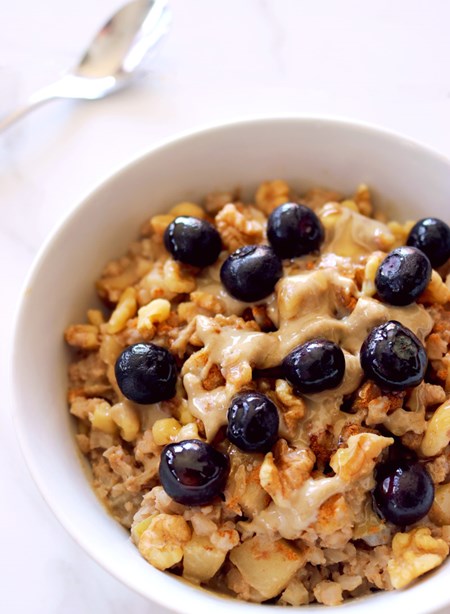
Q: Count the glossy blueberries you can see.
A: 11